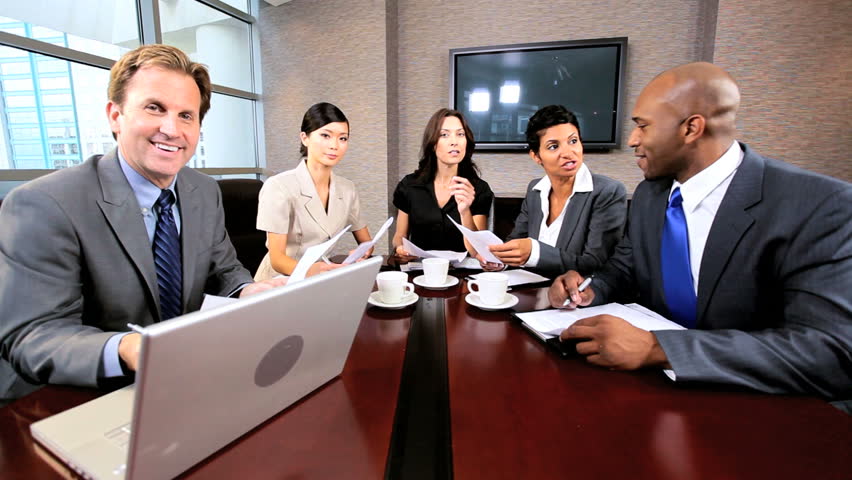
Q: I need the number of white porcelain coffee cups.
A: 3